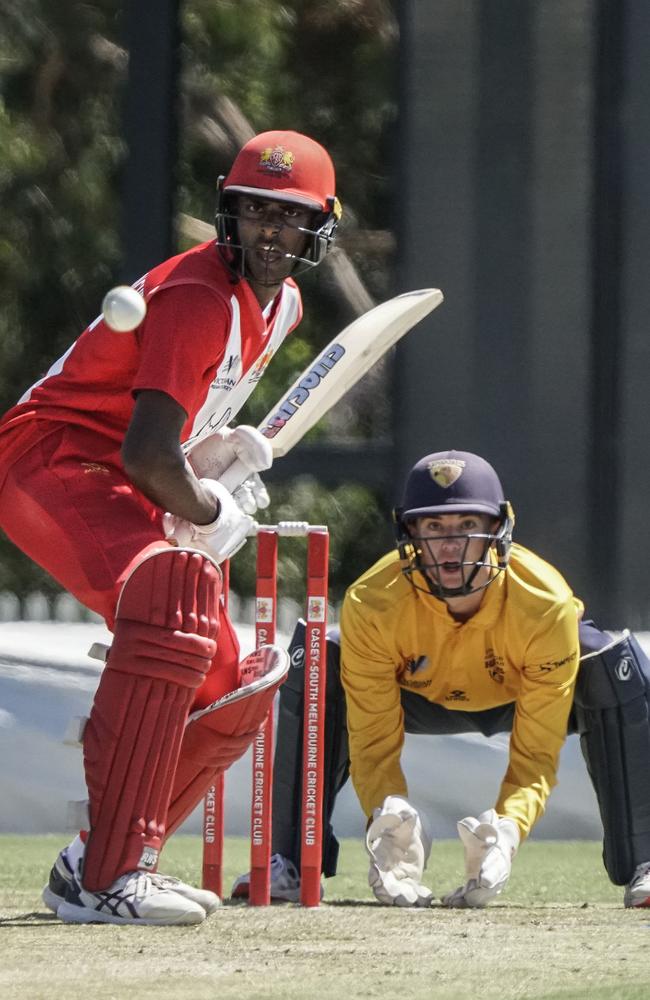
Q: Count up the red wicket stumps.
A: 3